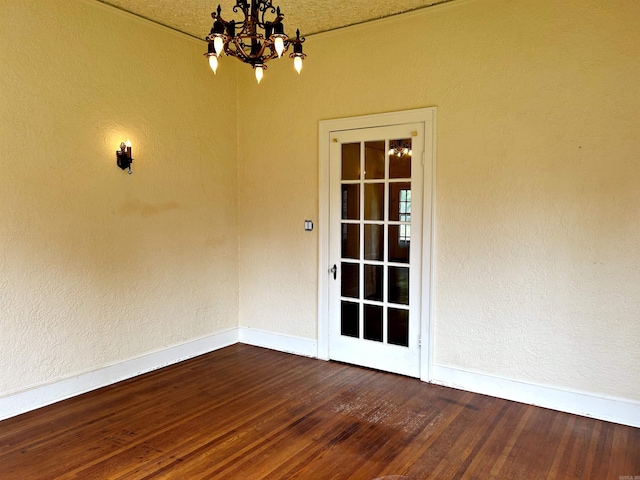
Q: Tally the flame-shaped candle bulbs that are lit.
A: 6